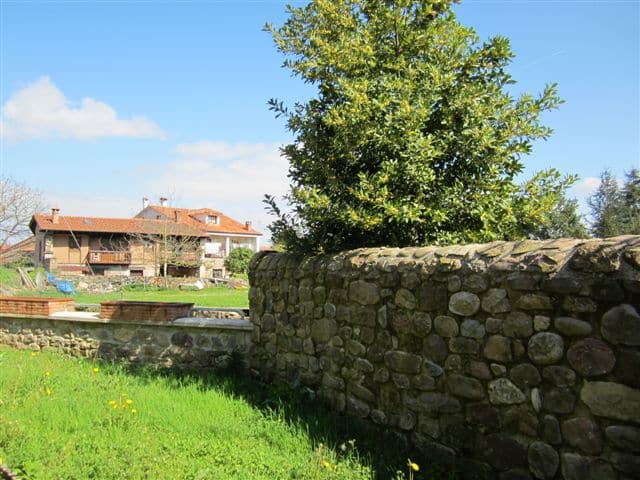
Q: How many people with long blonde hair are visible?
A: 0